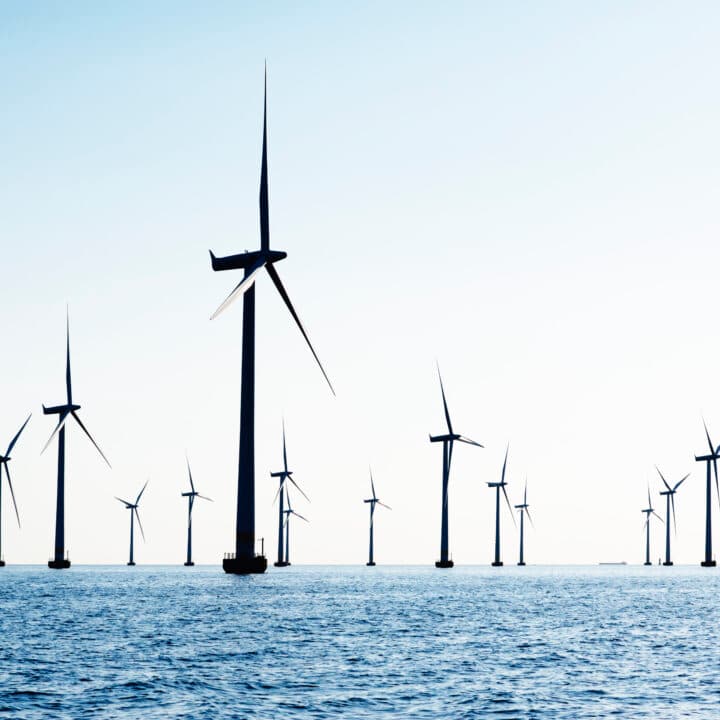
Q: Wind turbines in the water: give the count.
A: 14